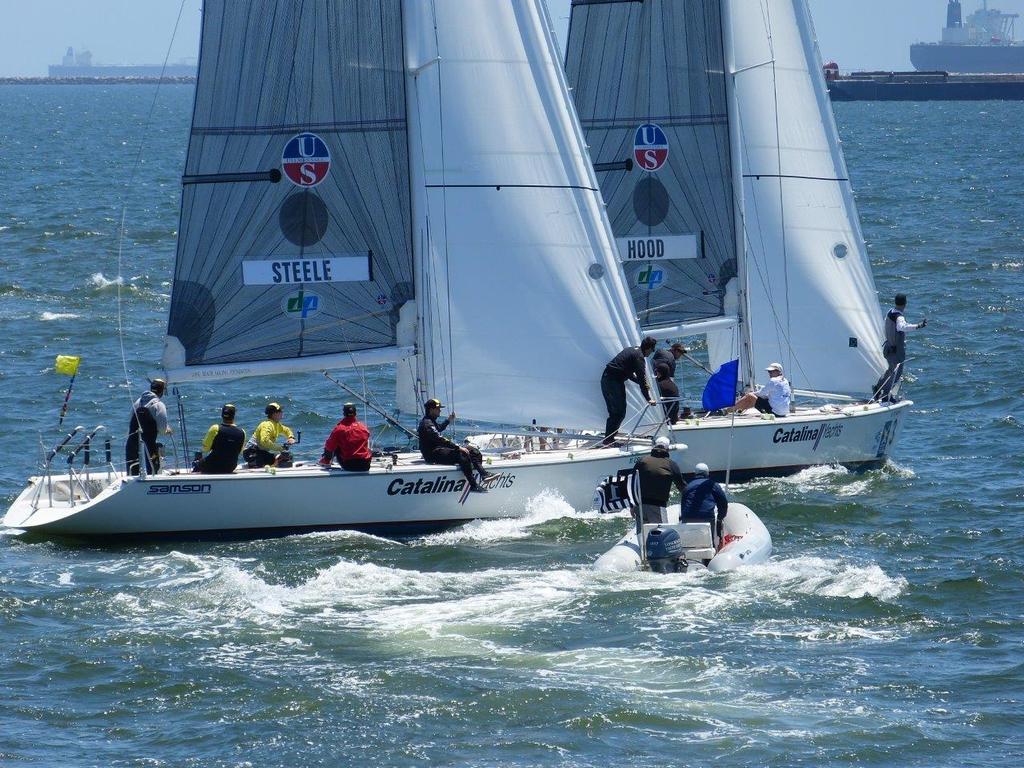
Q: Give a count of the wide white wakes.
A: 1